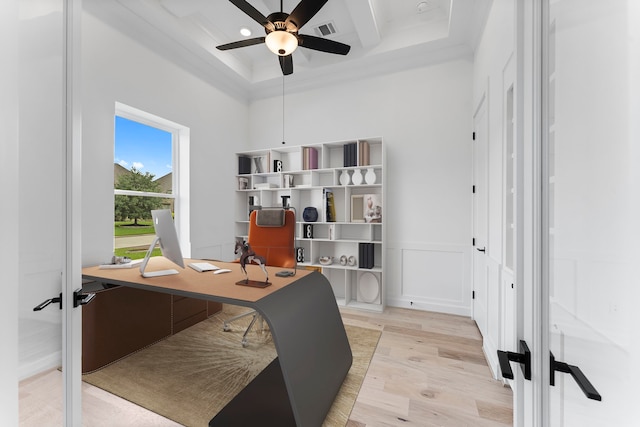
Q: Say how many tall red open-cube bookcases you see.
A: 0